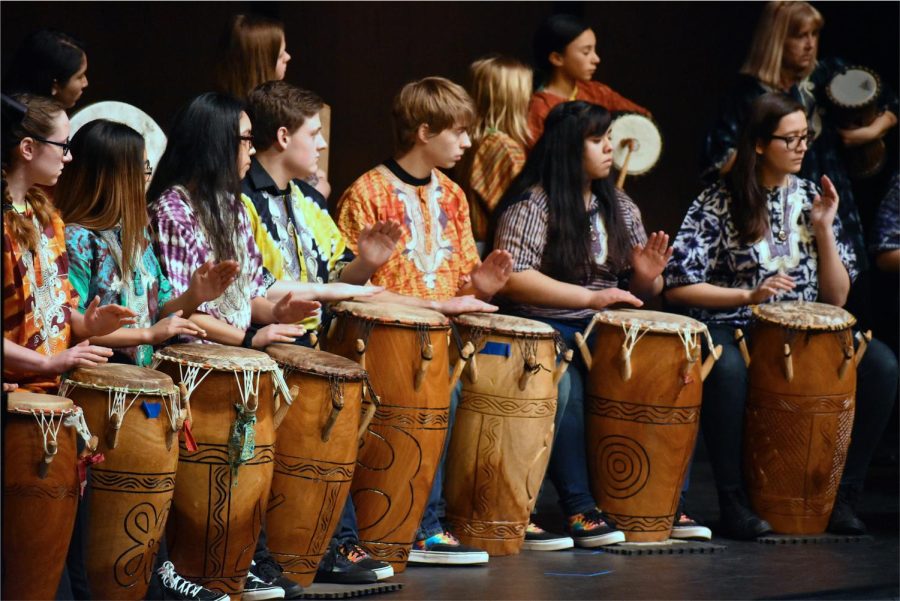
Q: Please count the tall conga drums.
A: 8